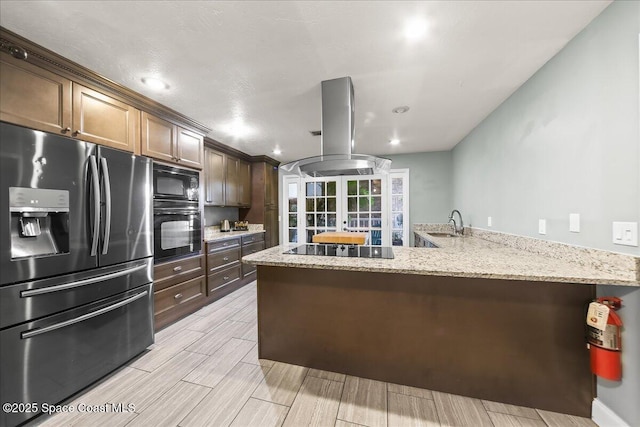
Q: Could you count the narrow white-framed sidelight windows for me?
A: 2